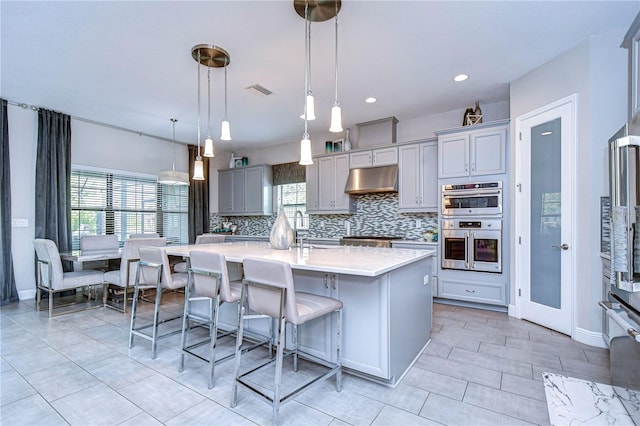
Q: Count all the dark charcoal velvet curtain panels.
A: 3